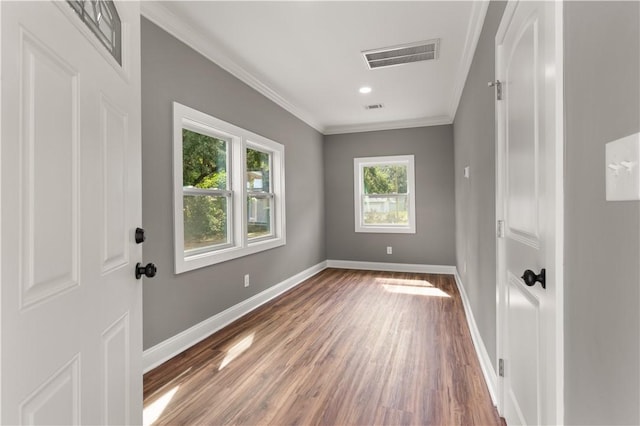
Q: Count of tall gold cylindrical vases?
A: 0